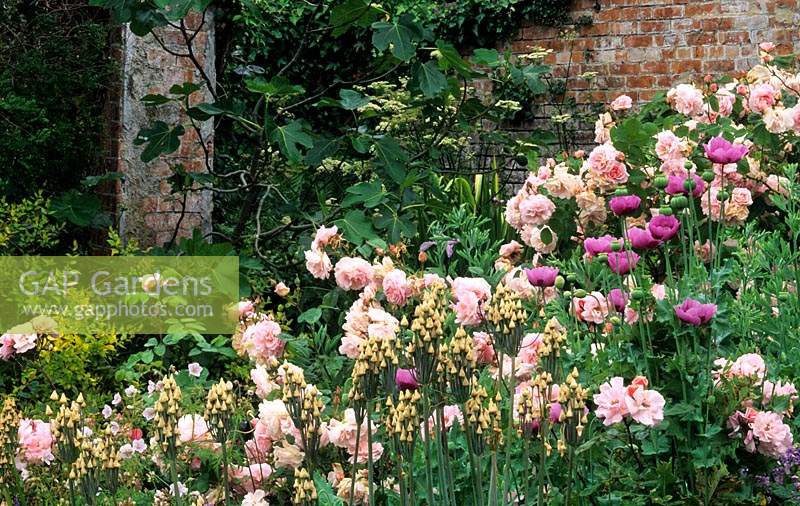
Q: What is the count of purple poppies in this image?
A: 12